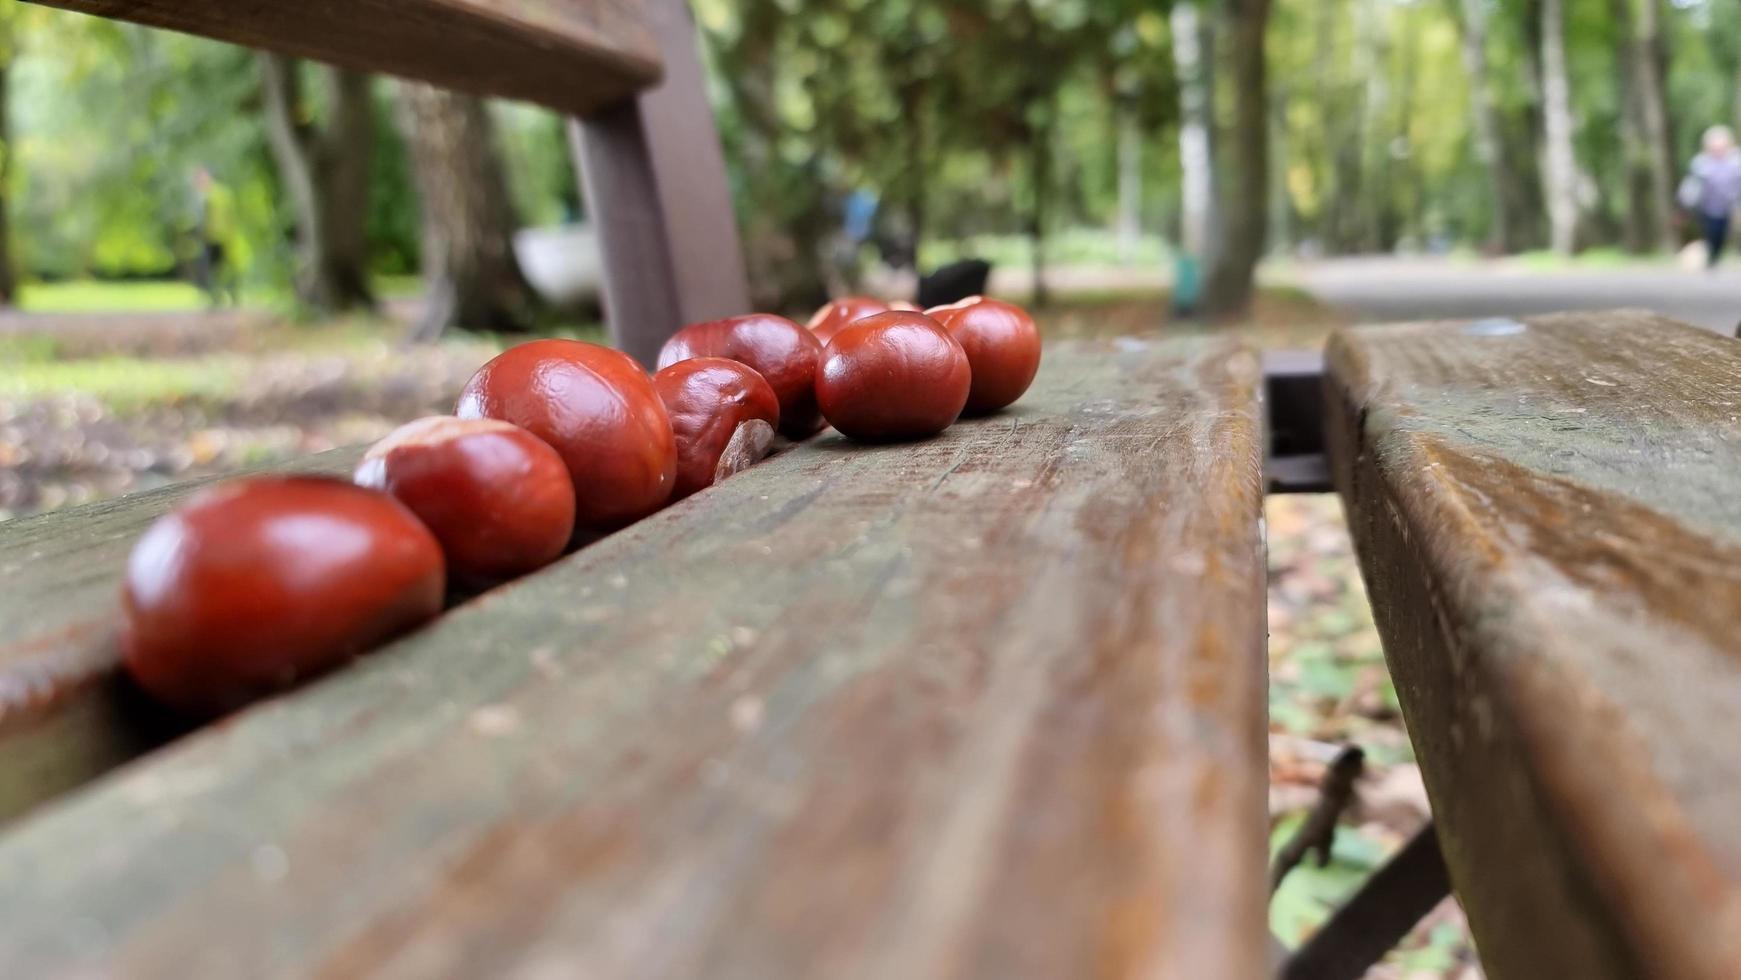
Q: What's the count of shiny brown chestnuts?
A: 8